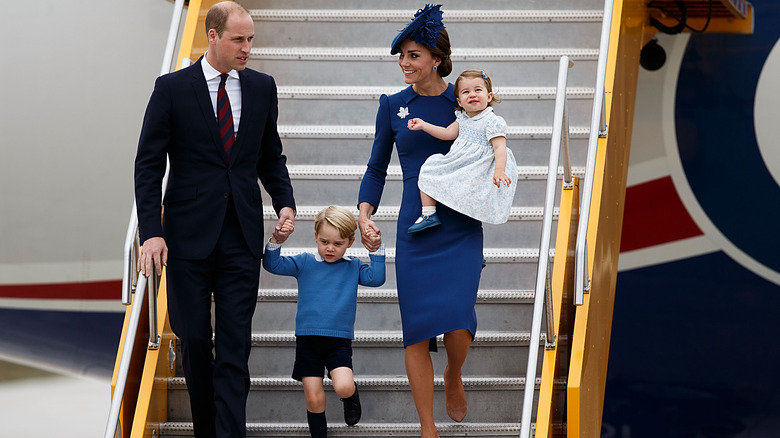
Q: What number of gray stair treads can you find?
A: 11